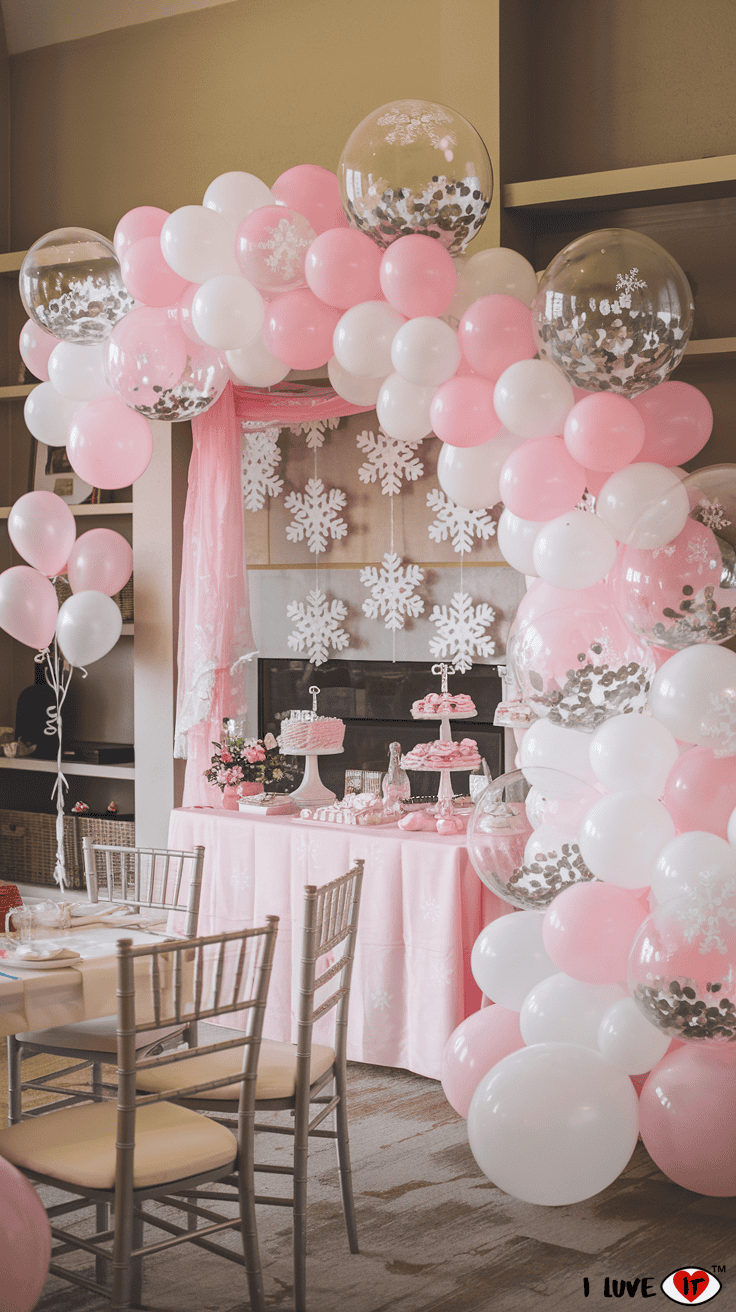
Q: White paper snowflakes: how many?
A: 8